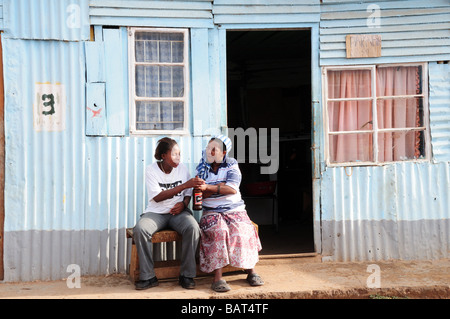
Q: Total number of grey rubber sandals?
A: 2